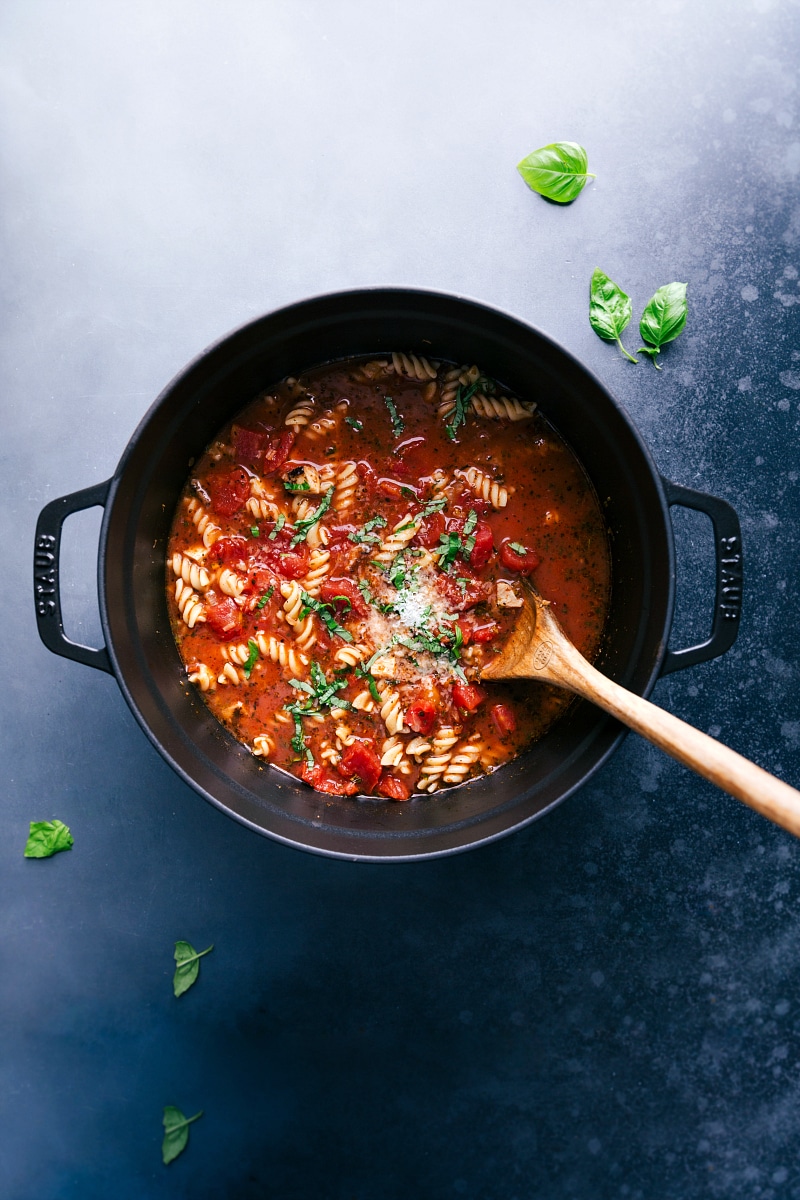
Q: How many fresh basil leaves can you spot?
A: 6